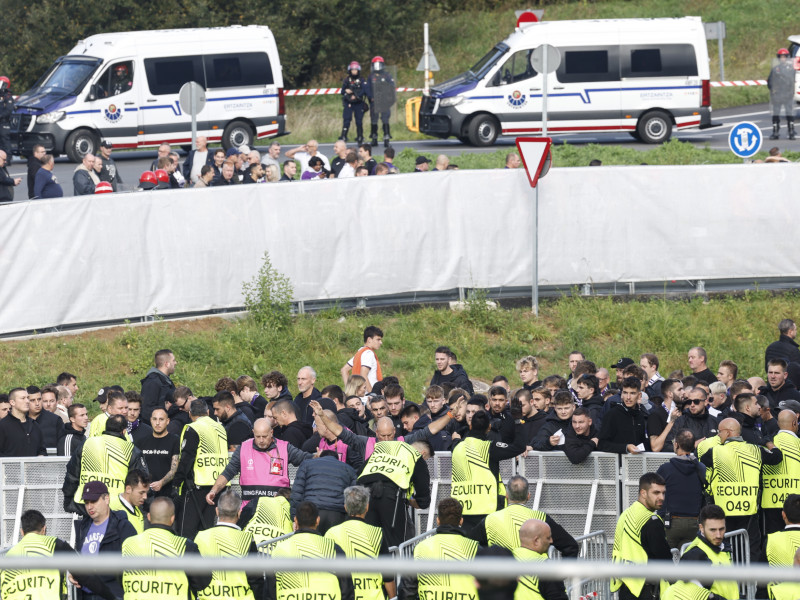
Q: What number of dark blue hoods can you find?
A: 2